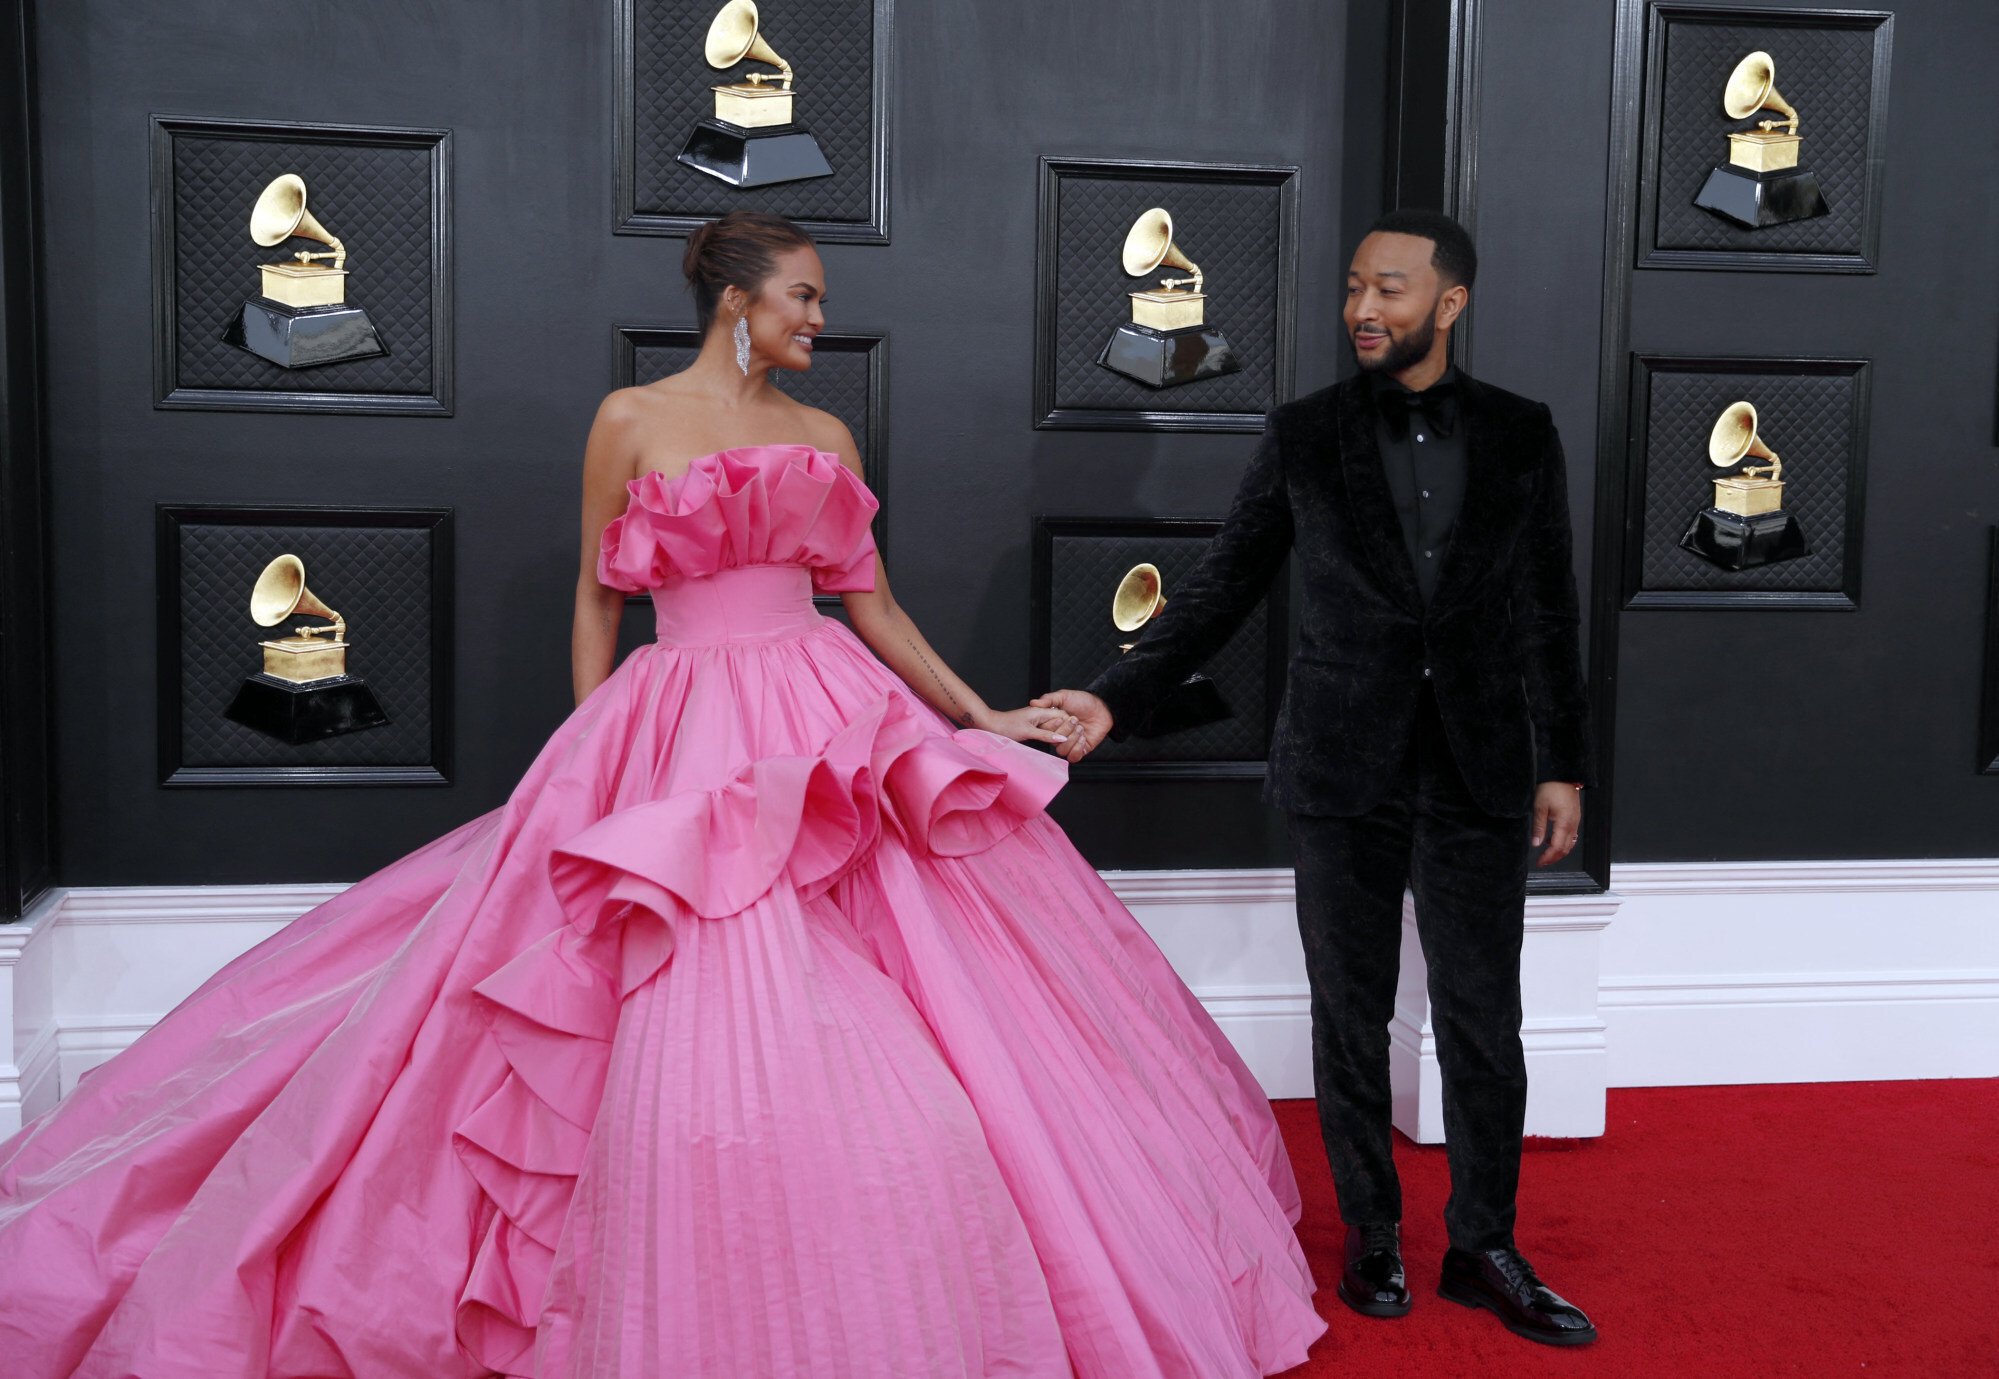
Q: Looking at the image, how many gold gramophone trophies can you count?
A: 7